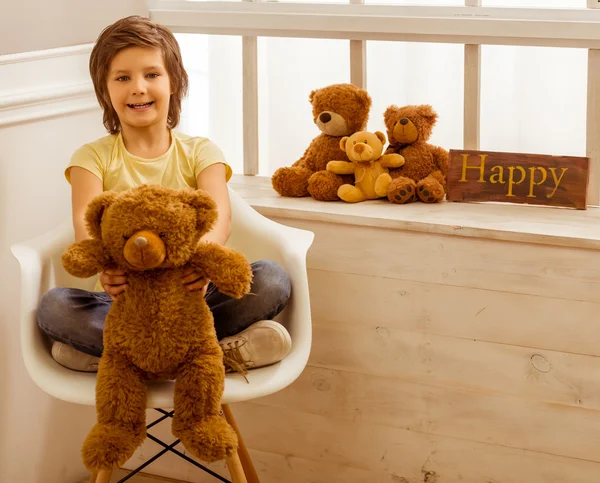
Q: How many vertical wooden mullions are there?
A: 4